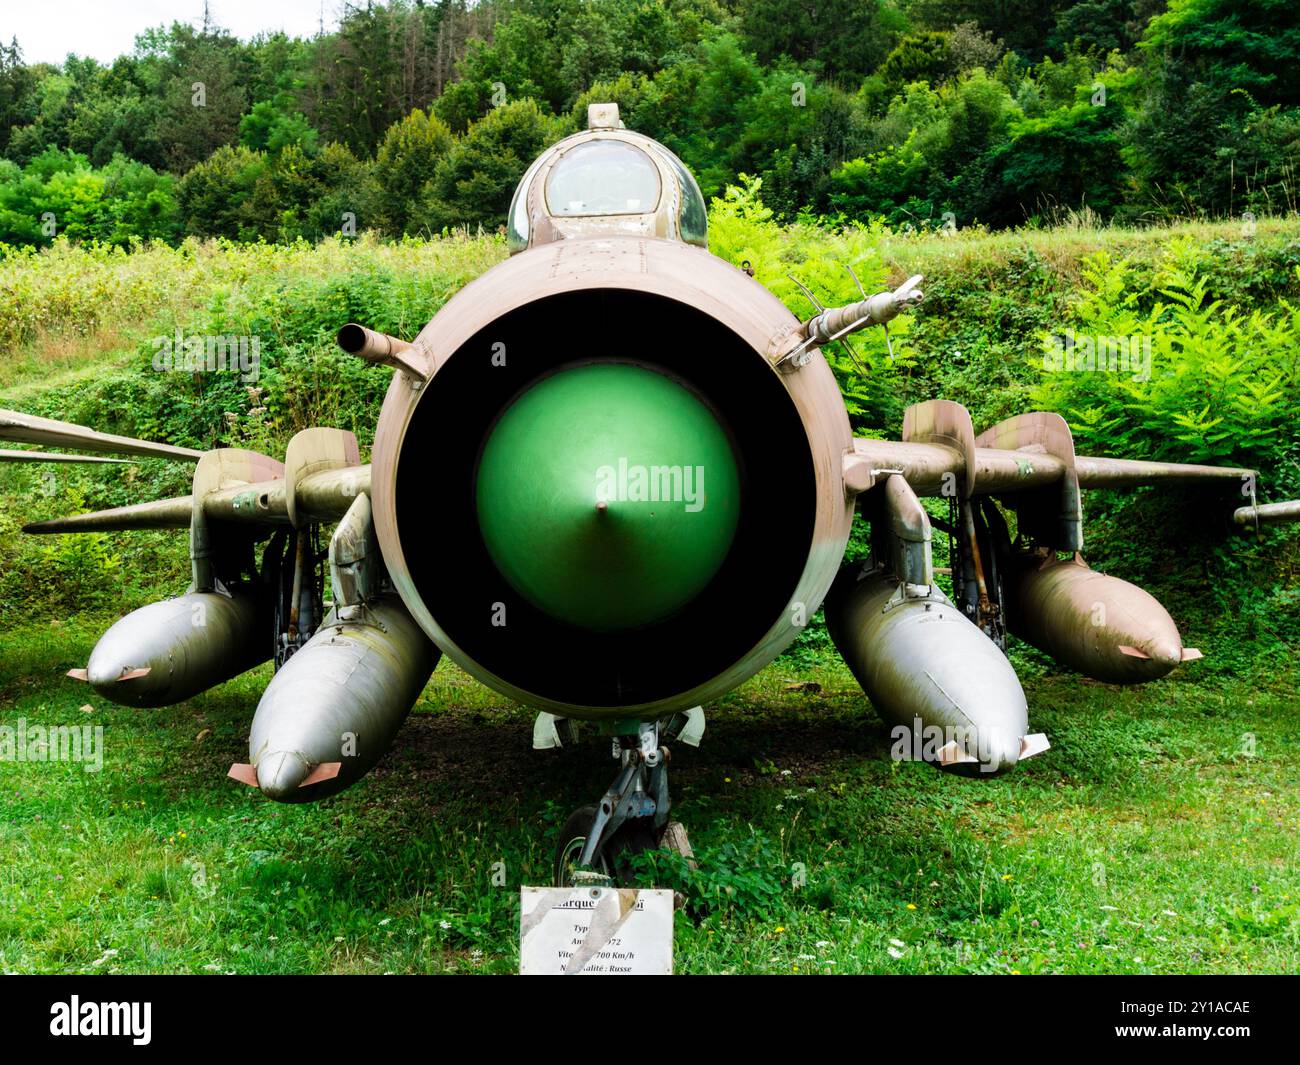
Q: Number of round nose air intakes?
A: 1